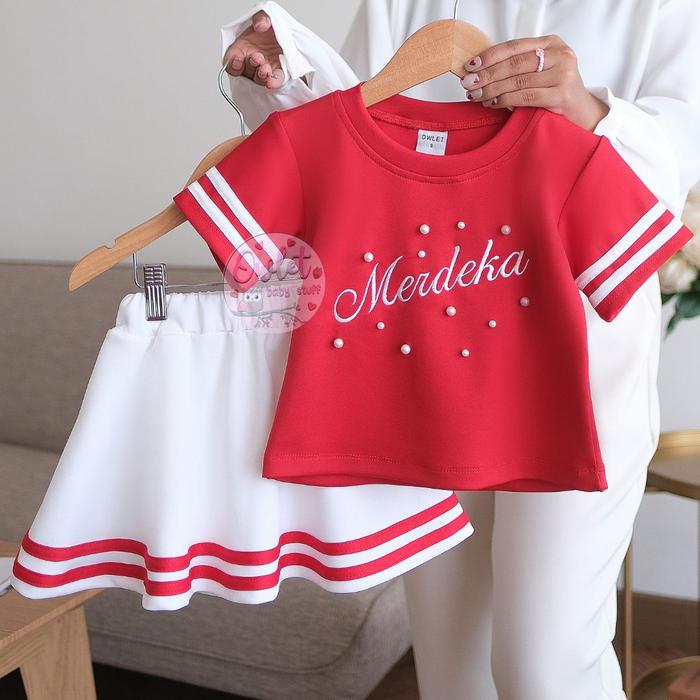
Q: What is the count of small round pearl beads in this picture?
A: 12